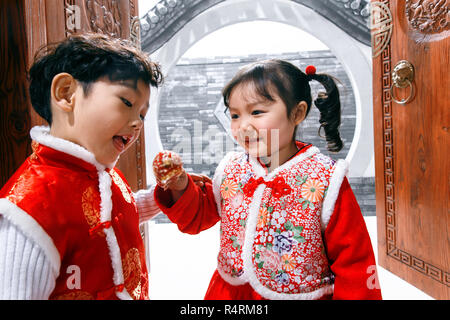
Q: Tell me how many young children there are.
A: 2